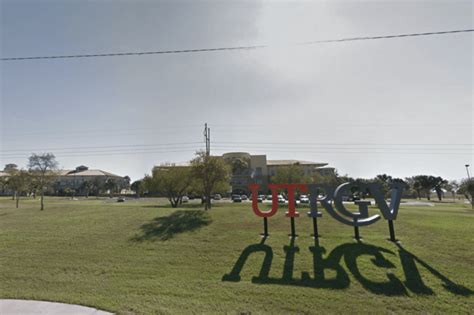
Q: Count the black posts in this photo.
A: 5